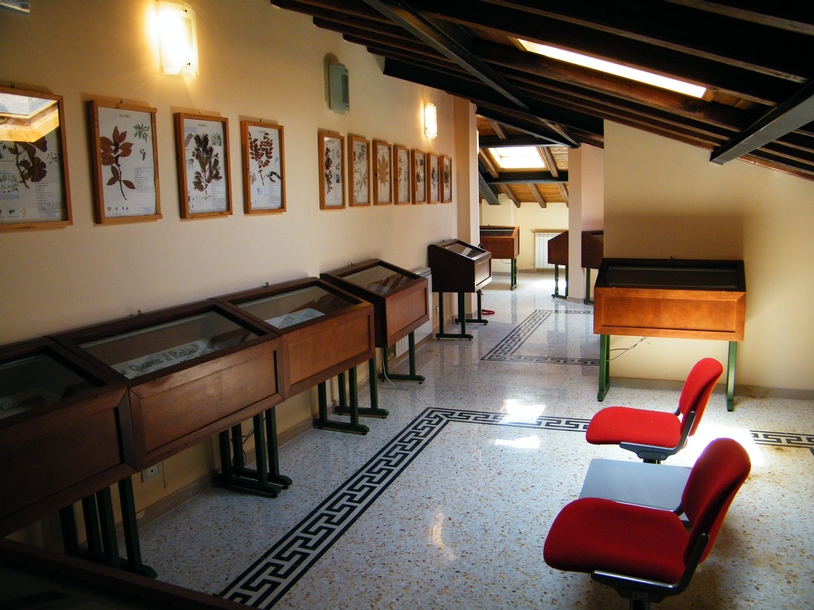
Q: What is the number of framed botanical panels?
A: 11